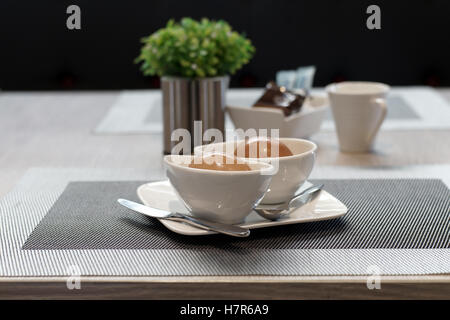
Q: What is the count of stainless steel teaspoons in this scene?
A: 1